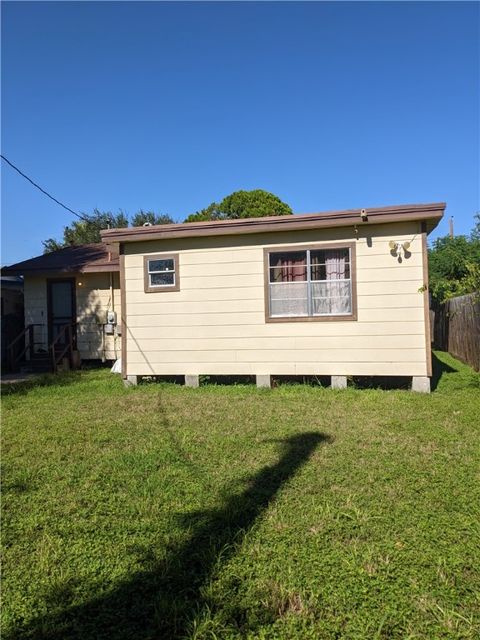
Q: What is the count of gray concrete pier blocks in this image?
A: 5